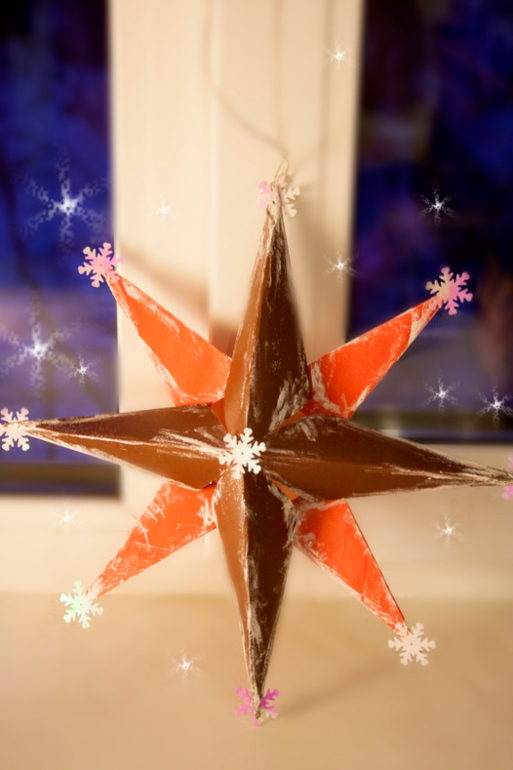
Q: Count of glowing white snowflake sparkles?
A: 12